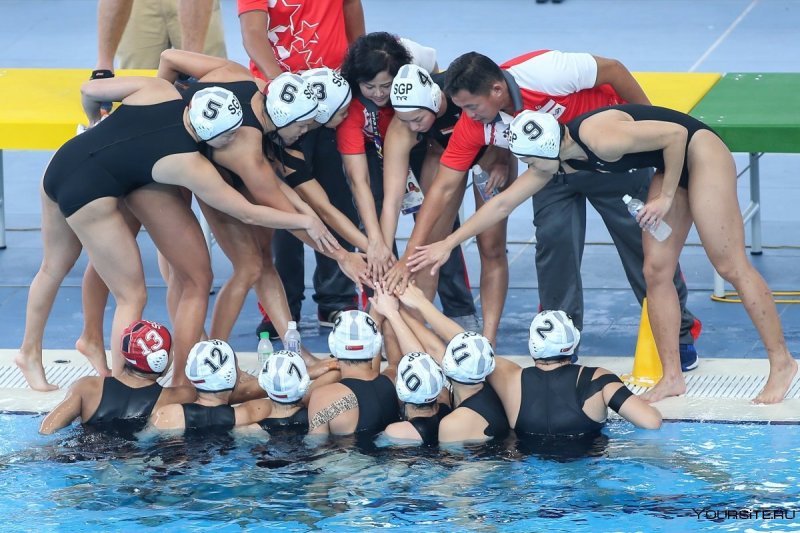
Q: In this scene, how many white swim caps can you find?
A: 11